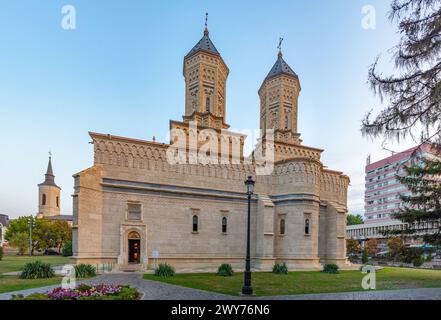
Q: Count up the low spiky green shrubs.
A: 6